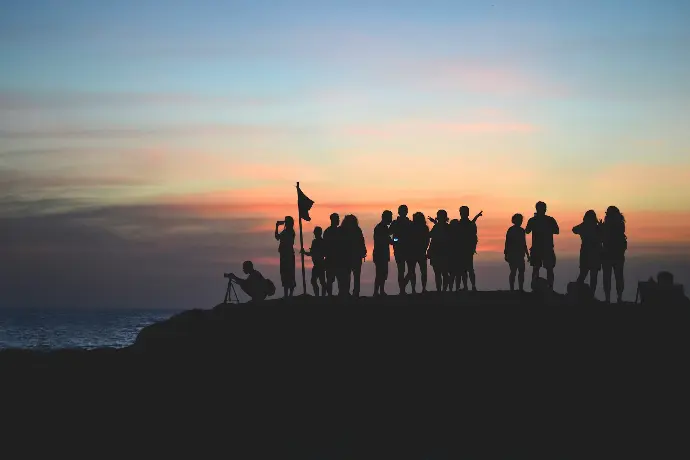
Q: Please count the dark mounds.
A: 1